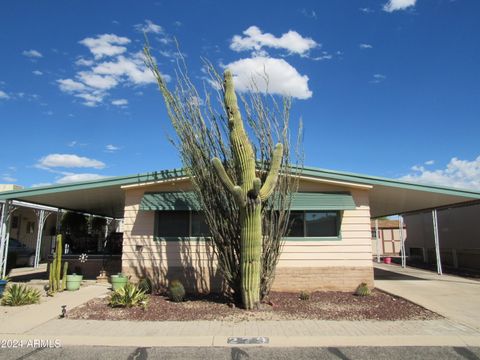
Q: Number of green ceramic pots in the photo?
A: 2